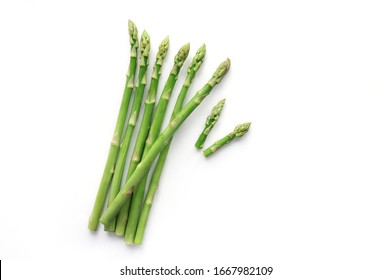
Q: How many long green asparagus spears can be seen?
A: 6